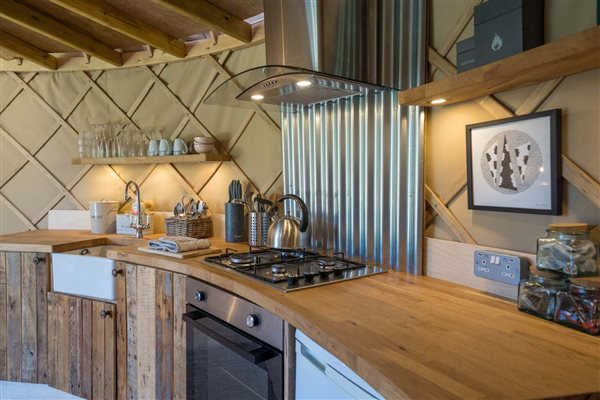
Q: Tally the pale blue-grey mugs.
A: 3